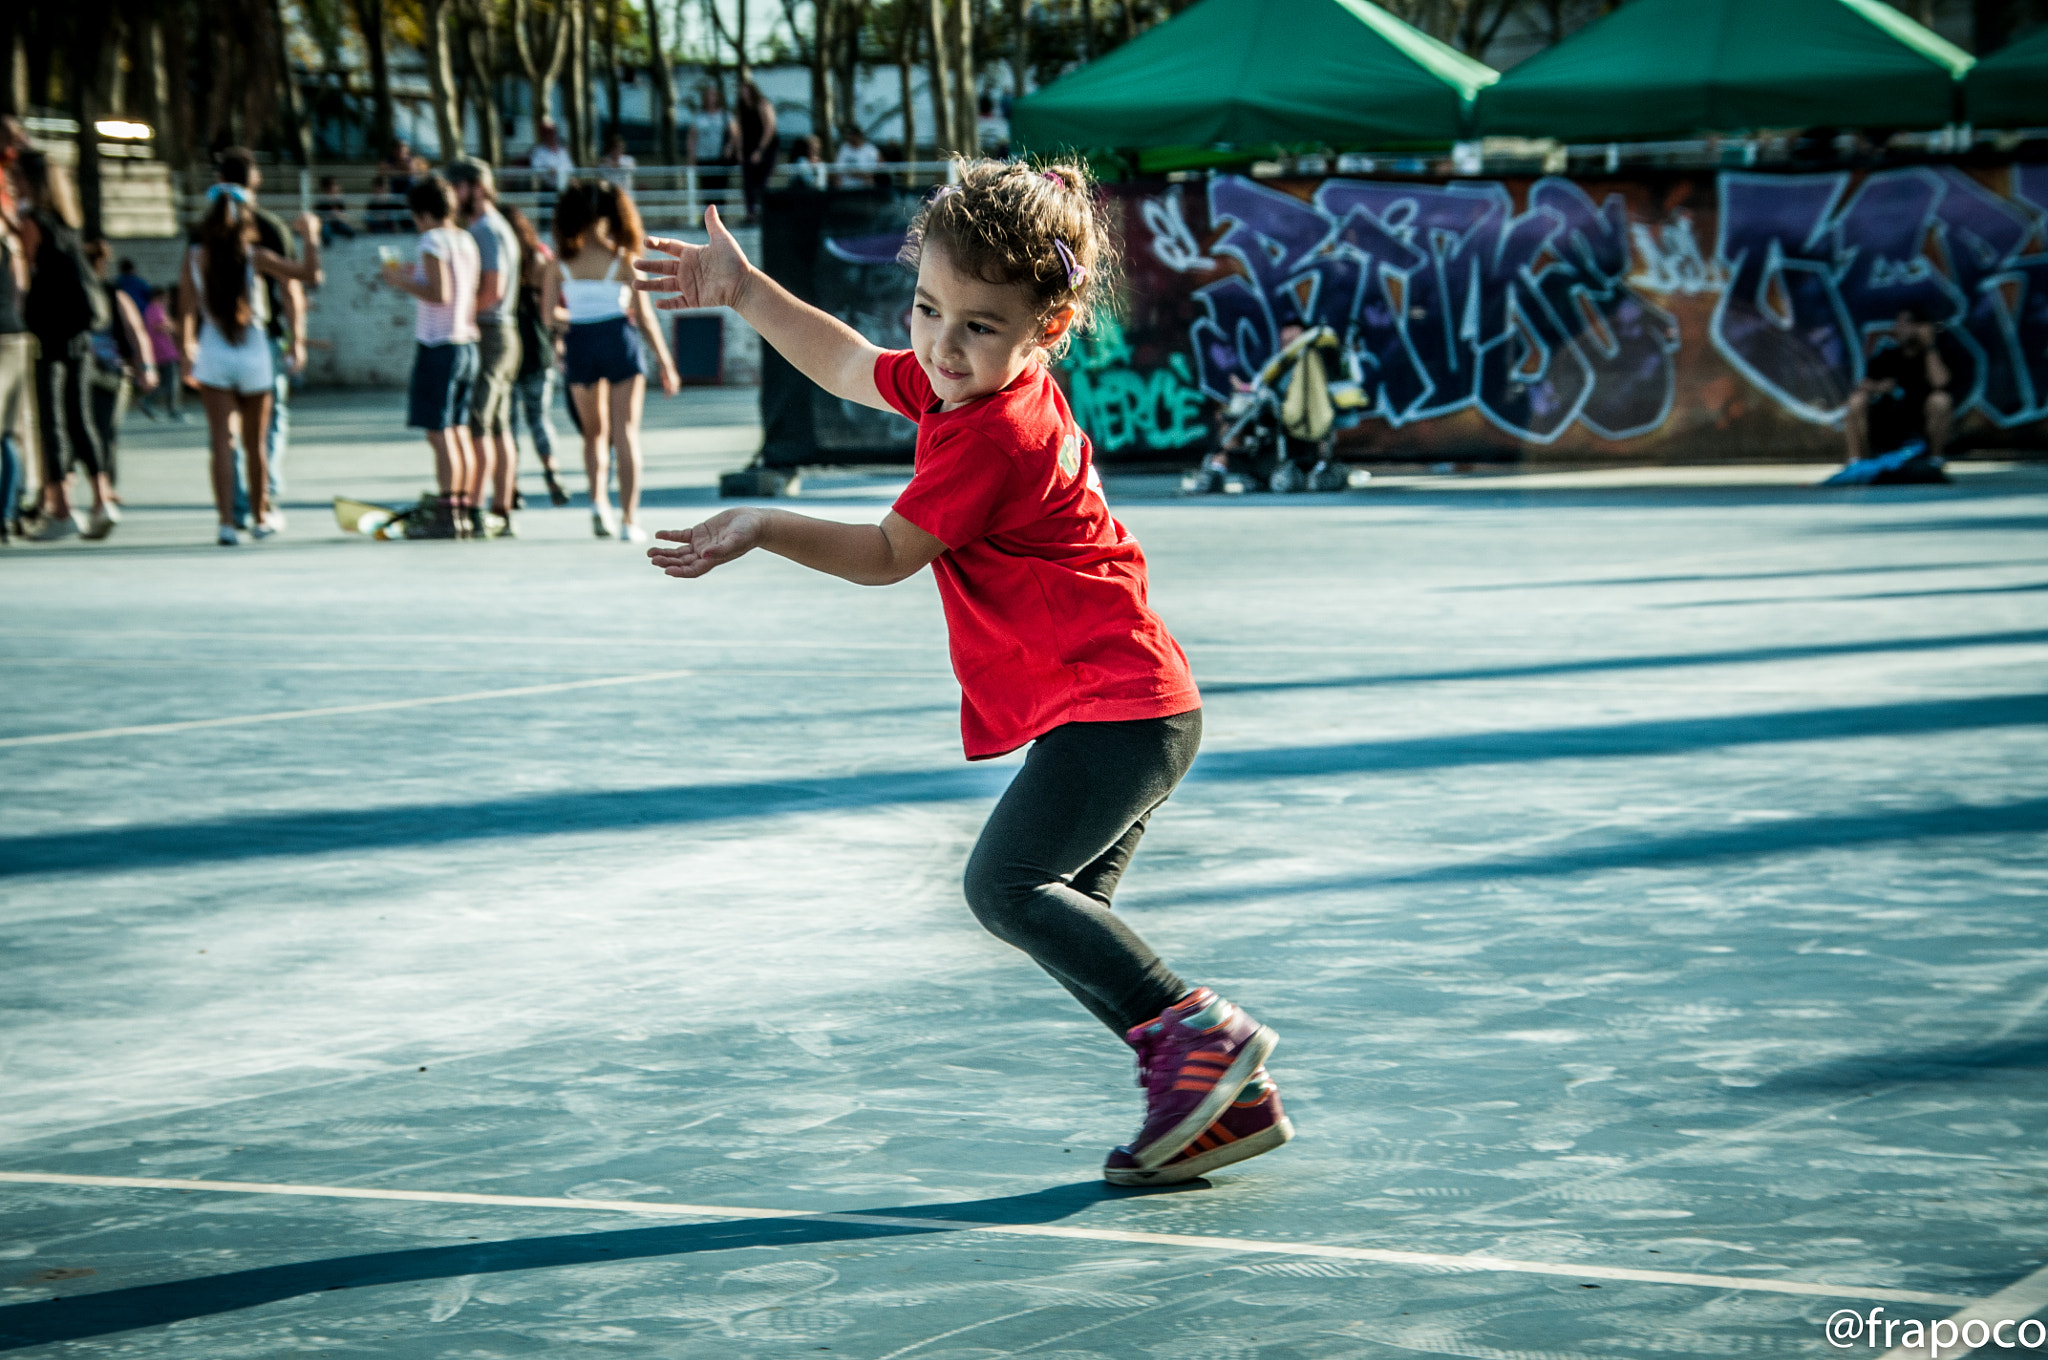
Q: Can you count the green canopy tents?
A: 3